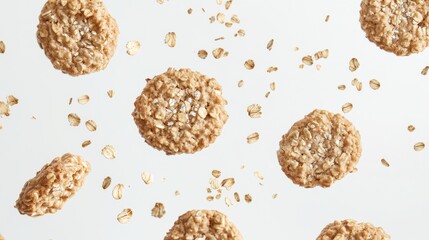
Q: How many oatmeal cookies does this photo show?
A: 7